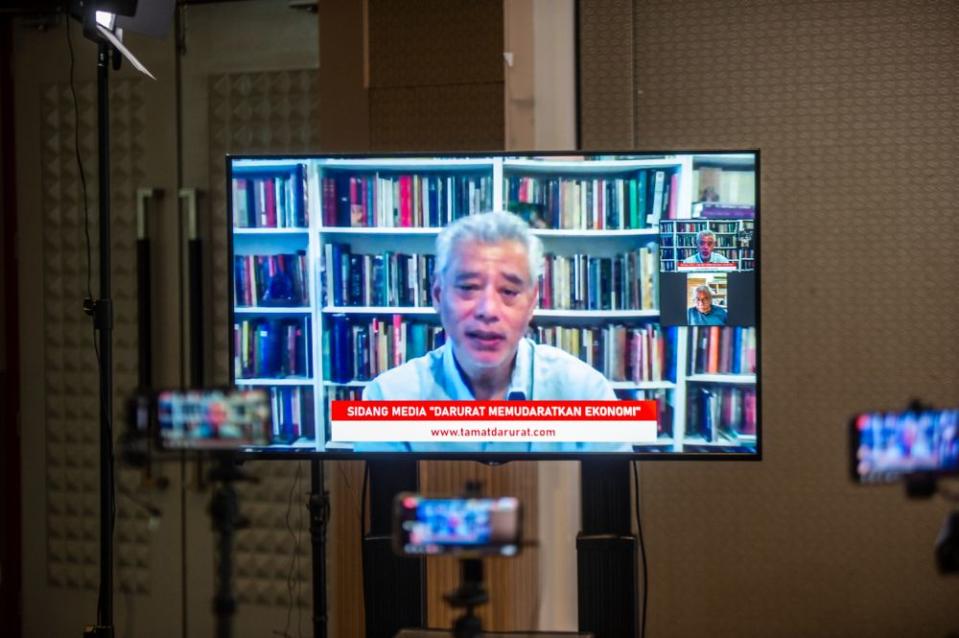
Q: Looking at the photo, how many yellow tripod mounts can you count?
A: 0